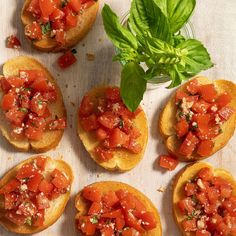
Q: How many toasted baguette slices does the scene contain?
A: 7